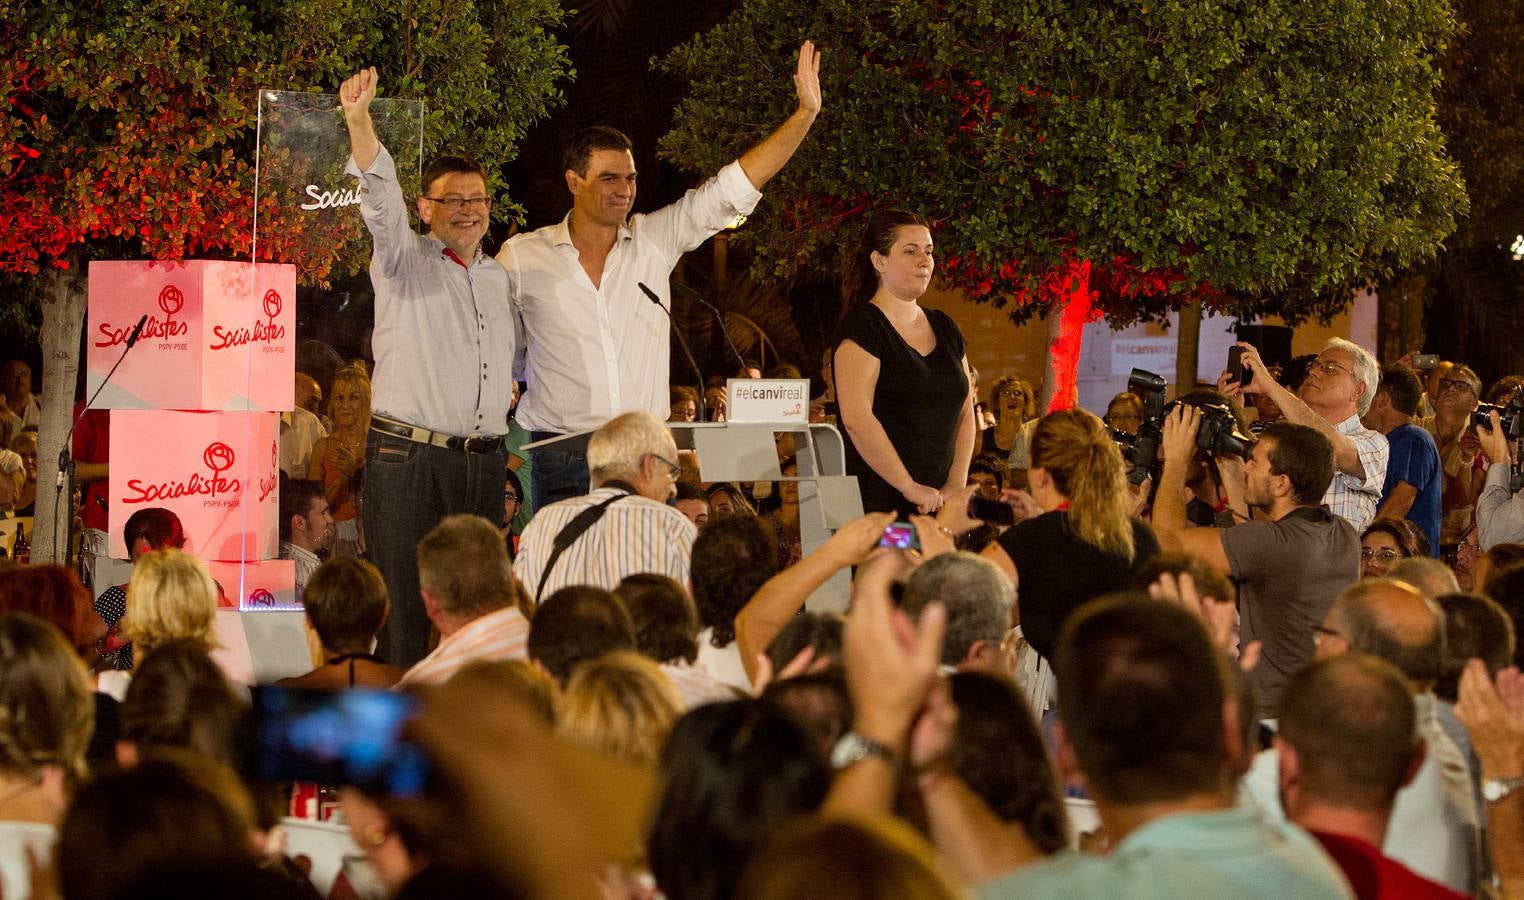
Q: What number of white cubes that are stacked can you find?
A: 3